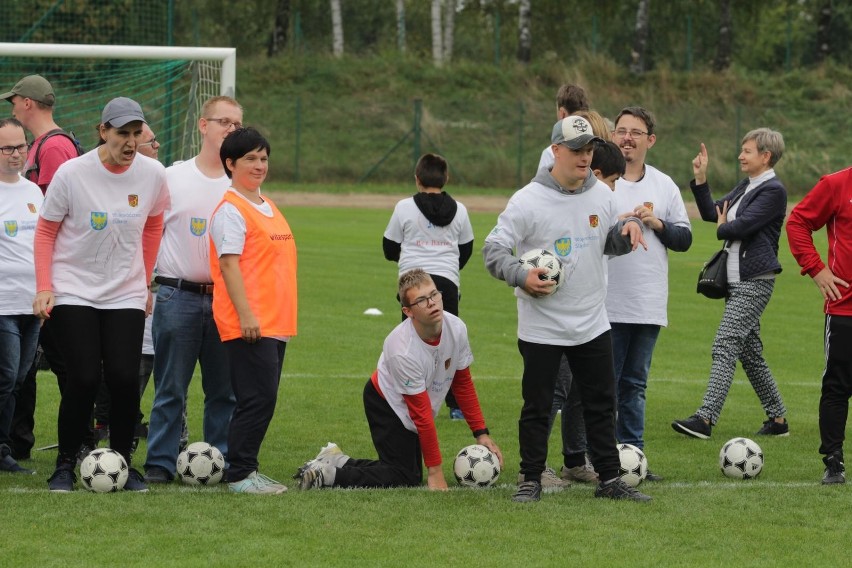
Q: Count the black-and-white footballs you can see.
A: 6